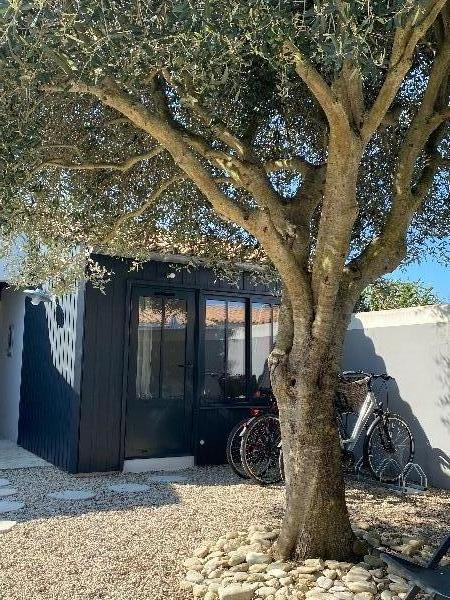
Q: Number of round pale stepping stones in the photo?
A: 7